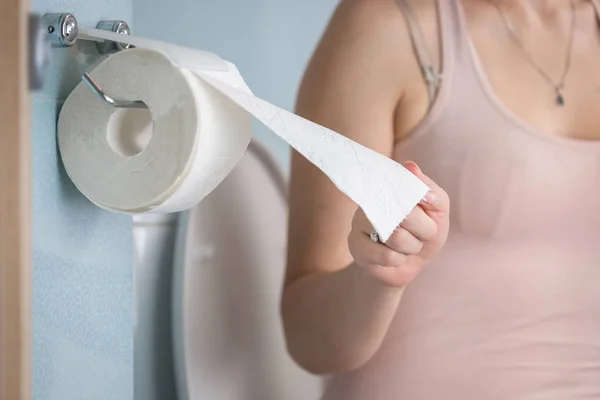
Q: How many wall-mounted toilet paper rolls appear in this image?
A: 1